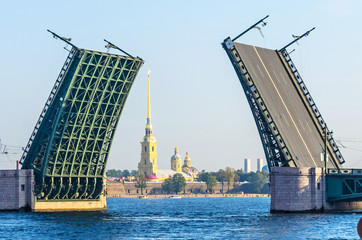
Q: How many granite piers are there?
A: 2